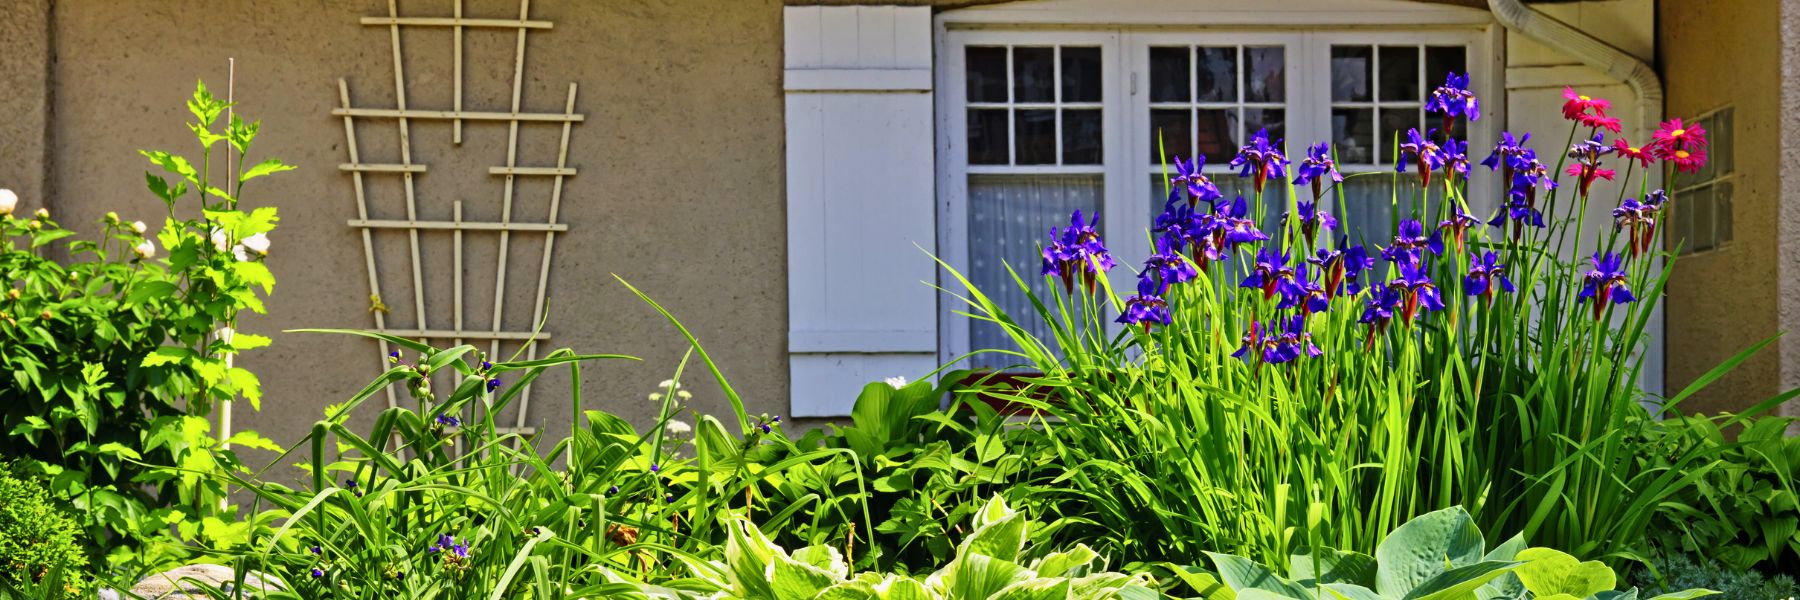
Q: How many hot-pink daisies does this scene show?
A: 6